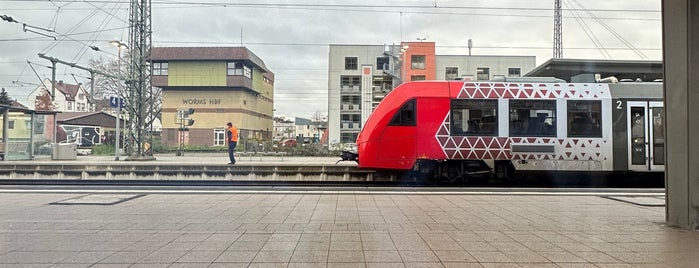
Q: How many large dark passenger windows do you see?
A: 3